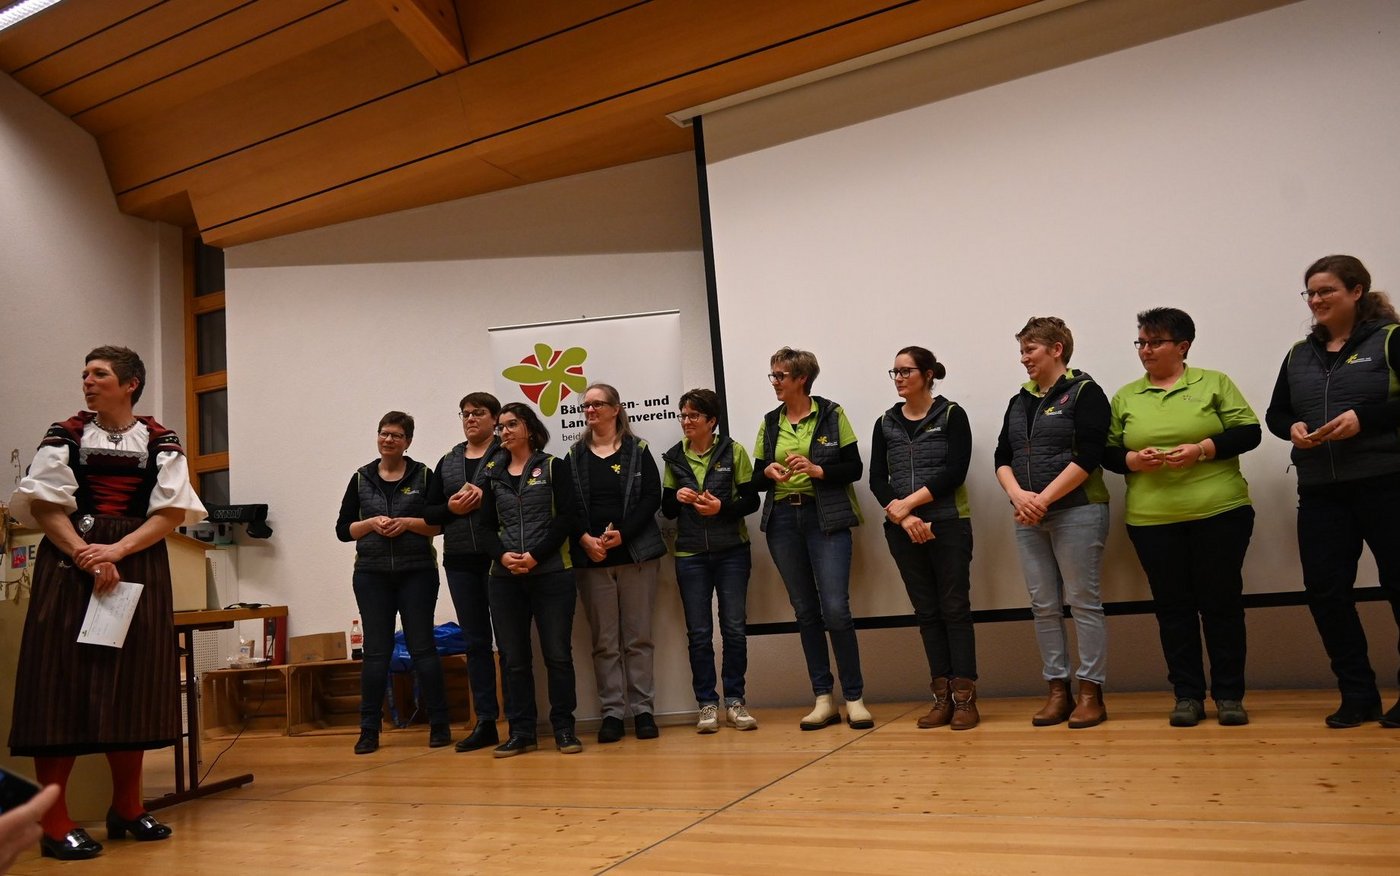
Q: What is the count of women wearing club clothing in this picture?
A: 10